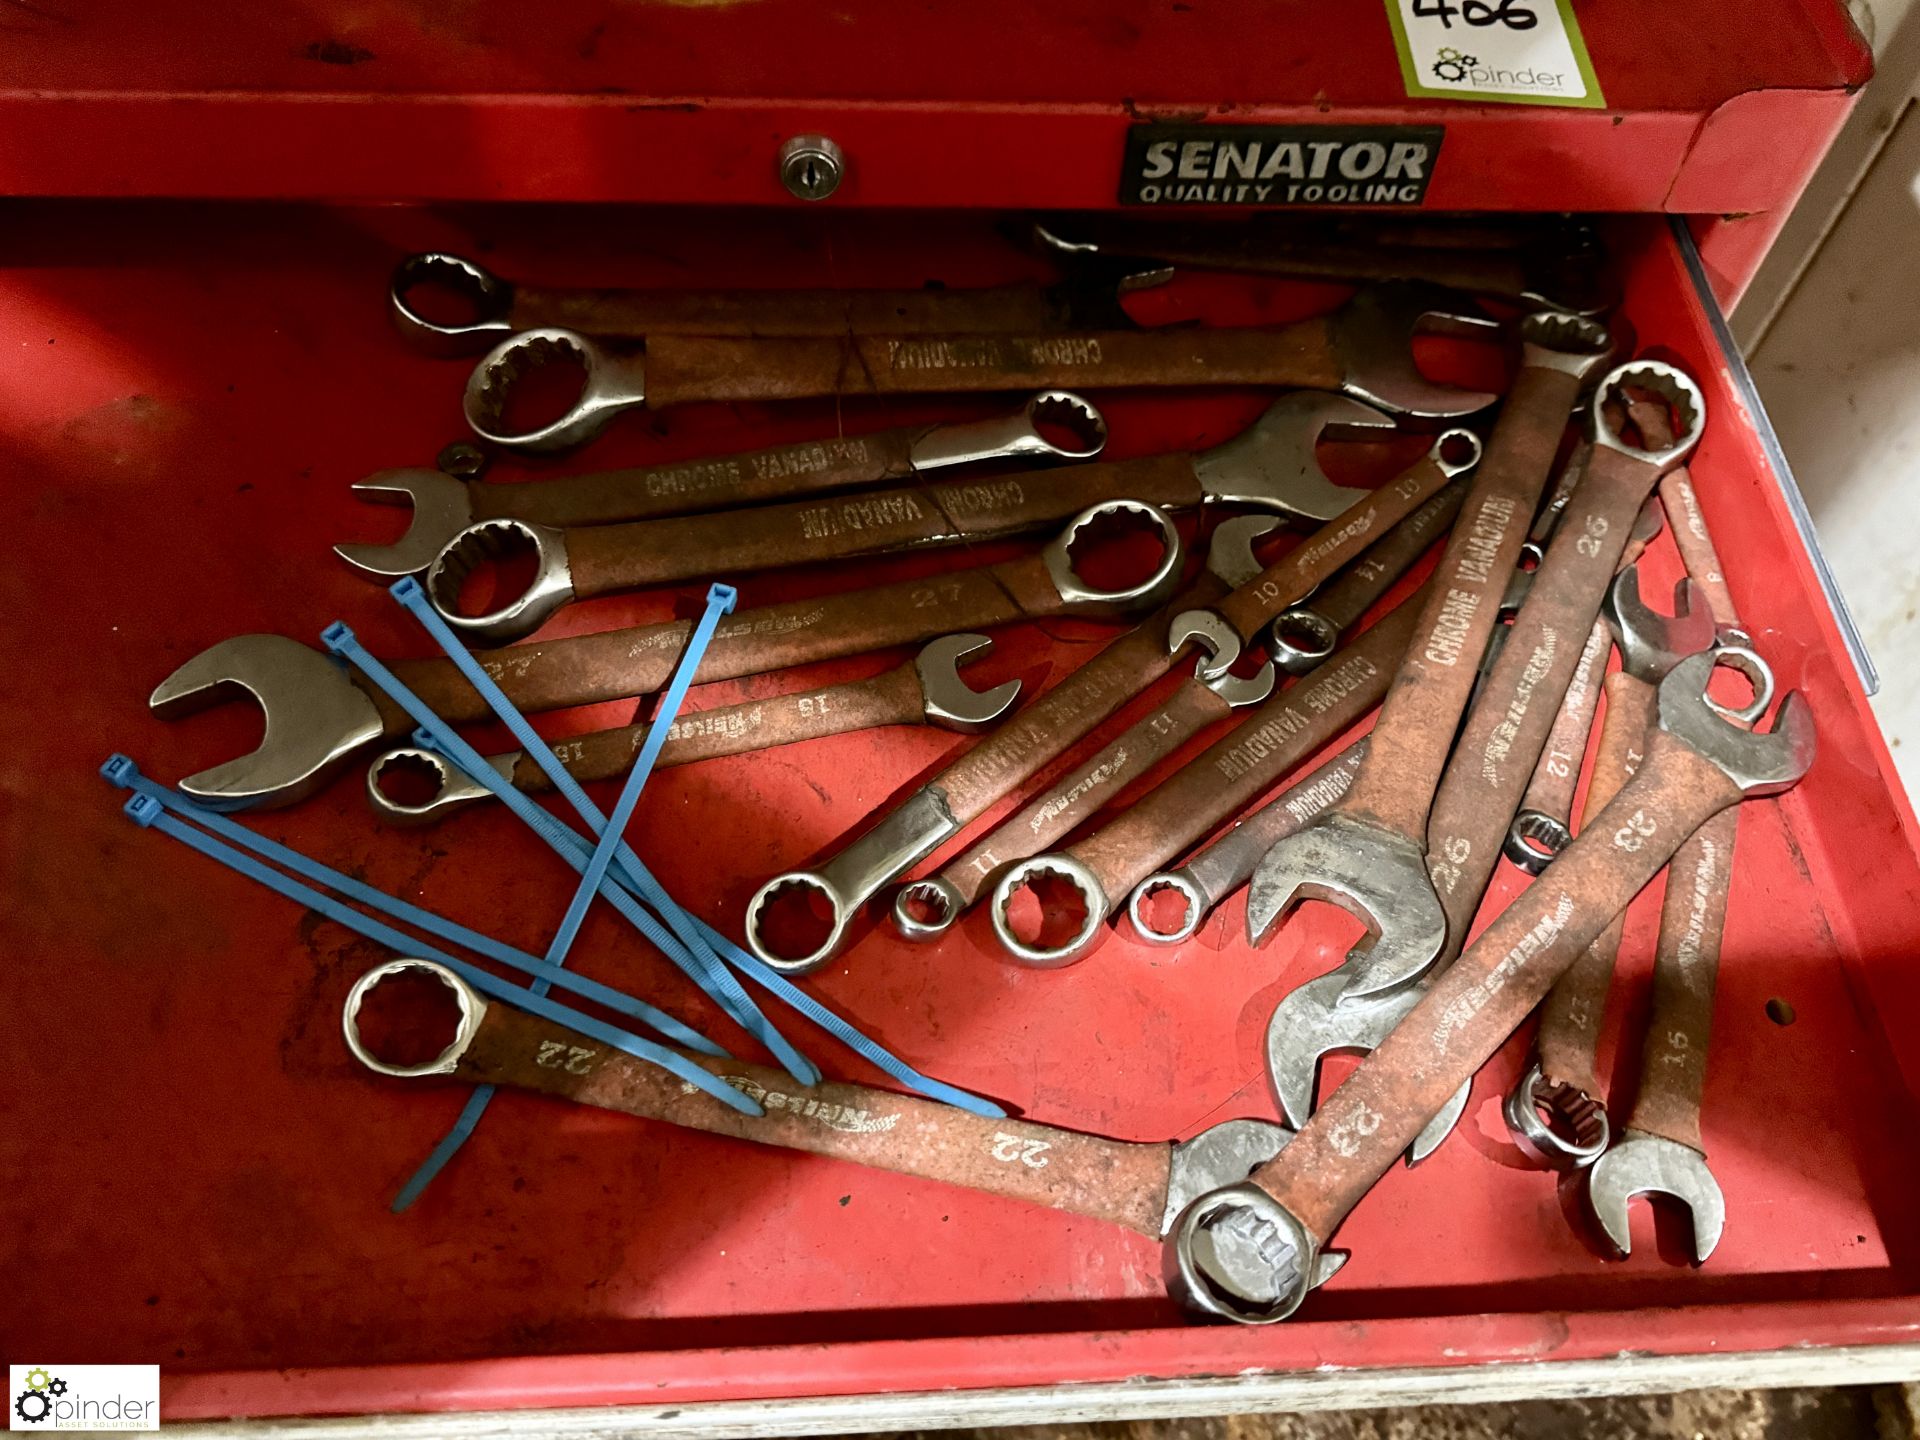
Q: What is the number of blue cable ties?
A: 6